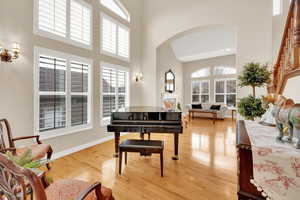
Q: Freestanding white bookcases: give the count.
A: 0